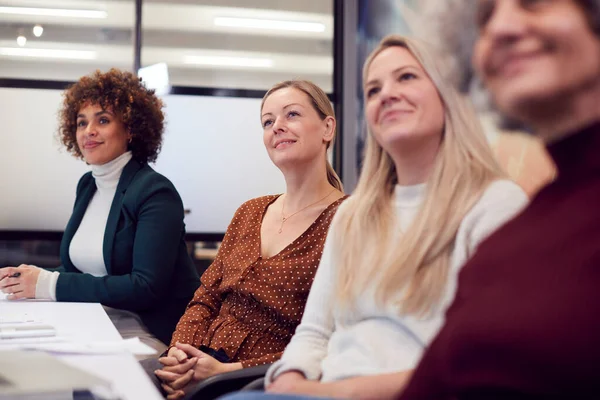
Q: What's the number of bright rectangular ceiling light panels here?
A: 4